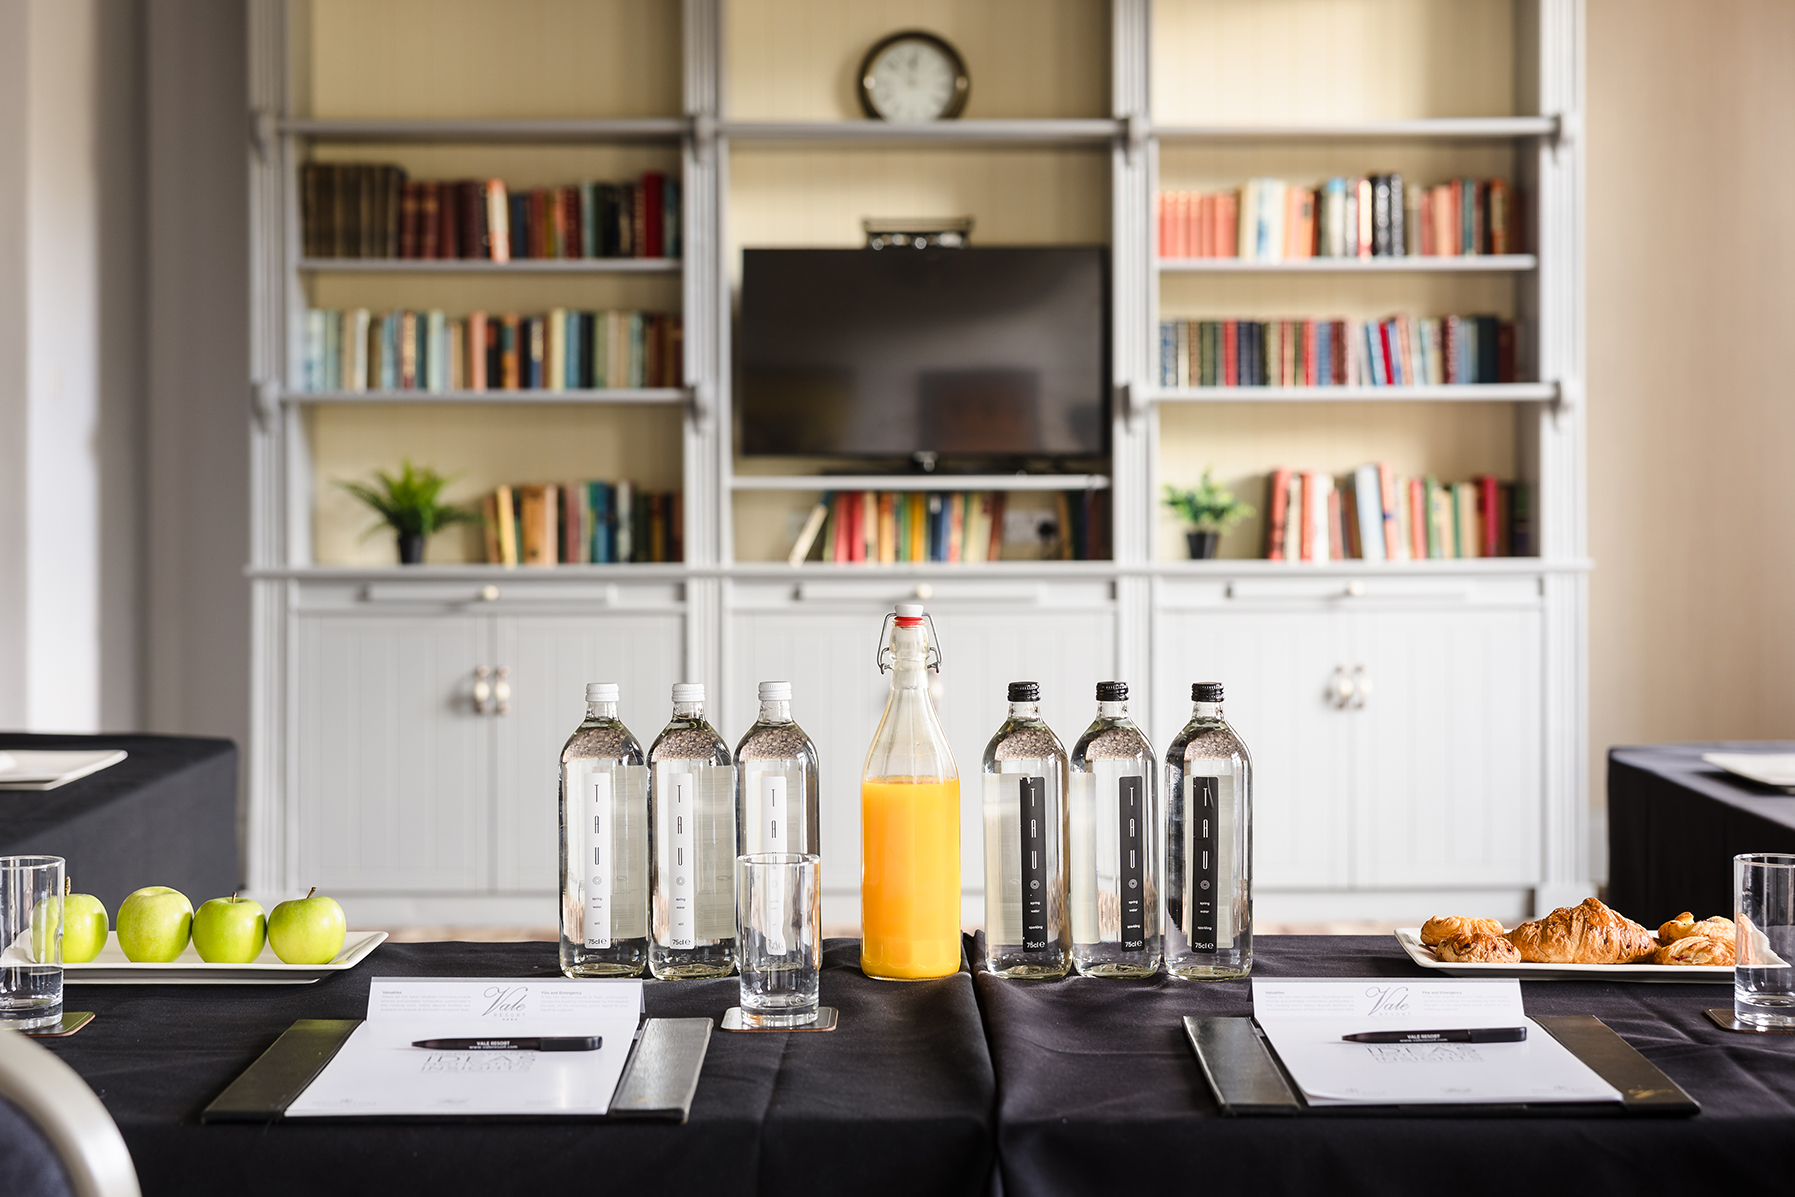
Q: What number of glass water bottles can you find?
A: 6